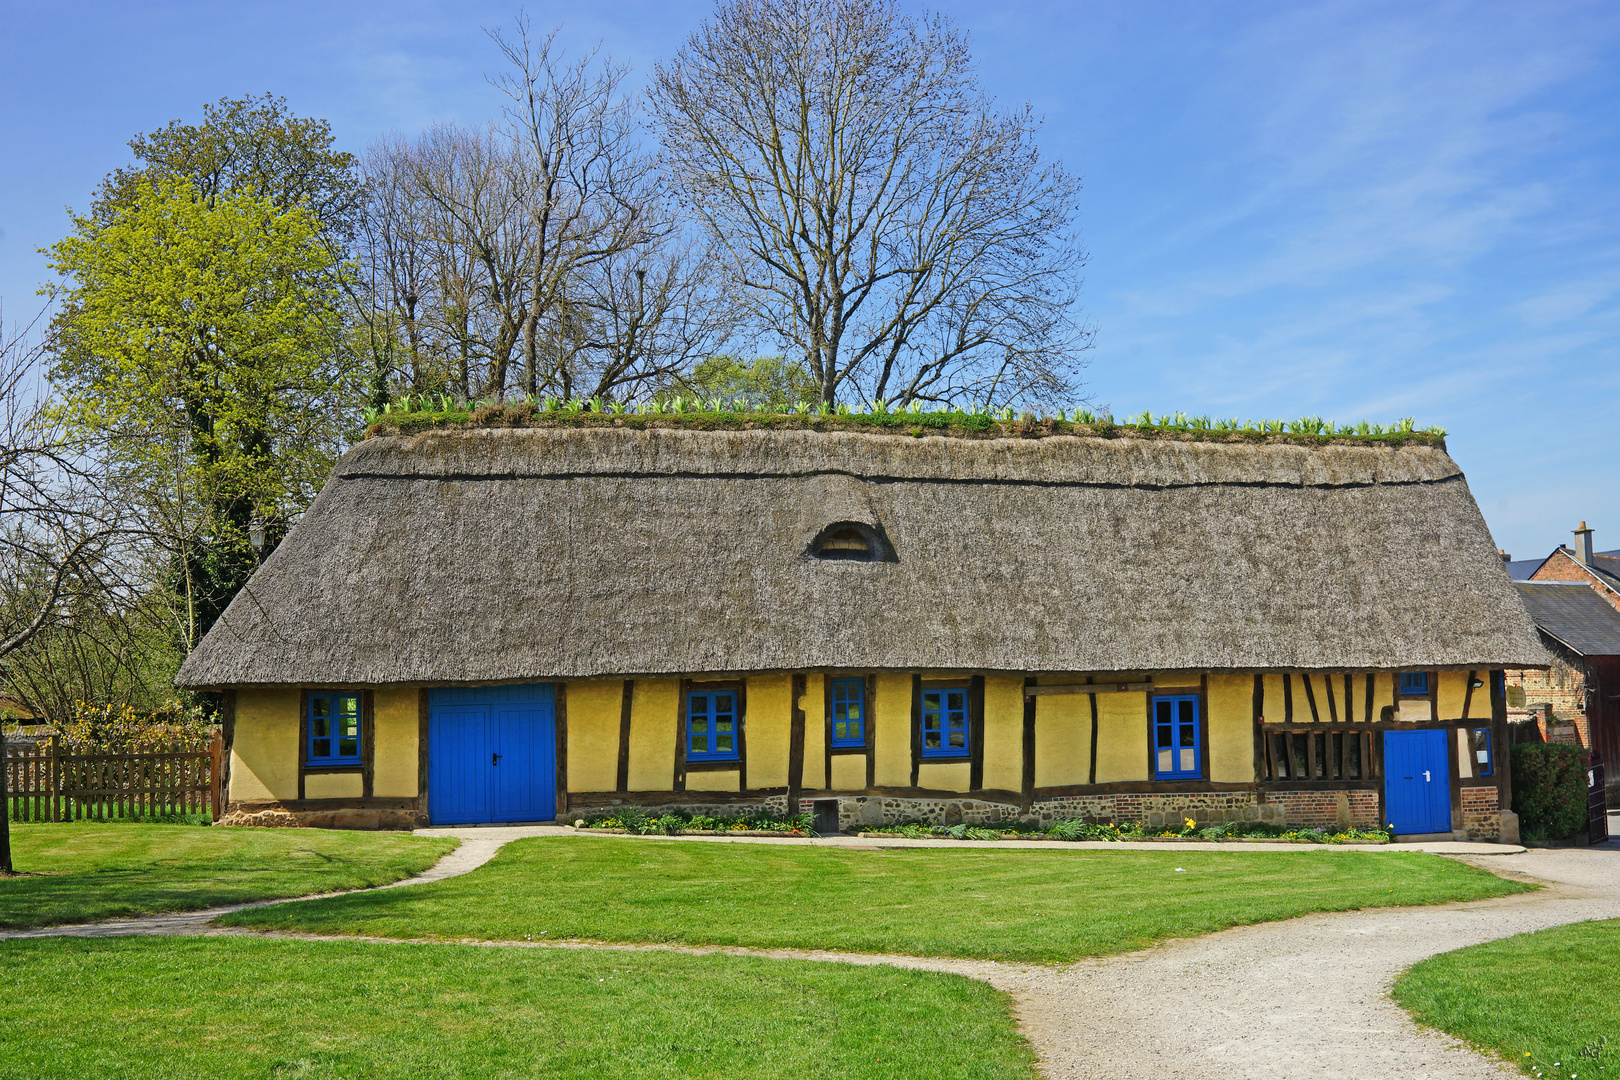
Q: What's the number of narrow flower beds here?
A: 2